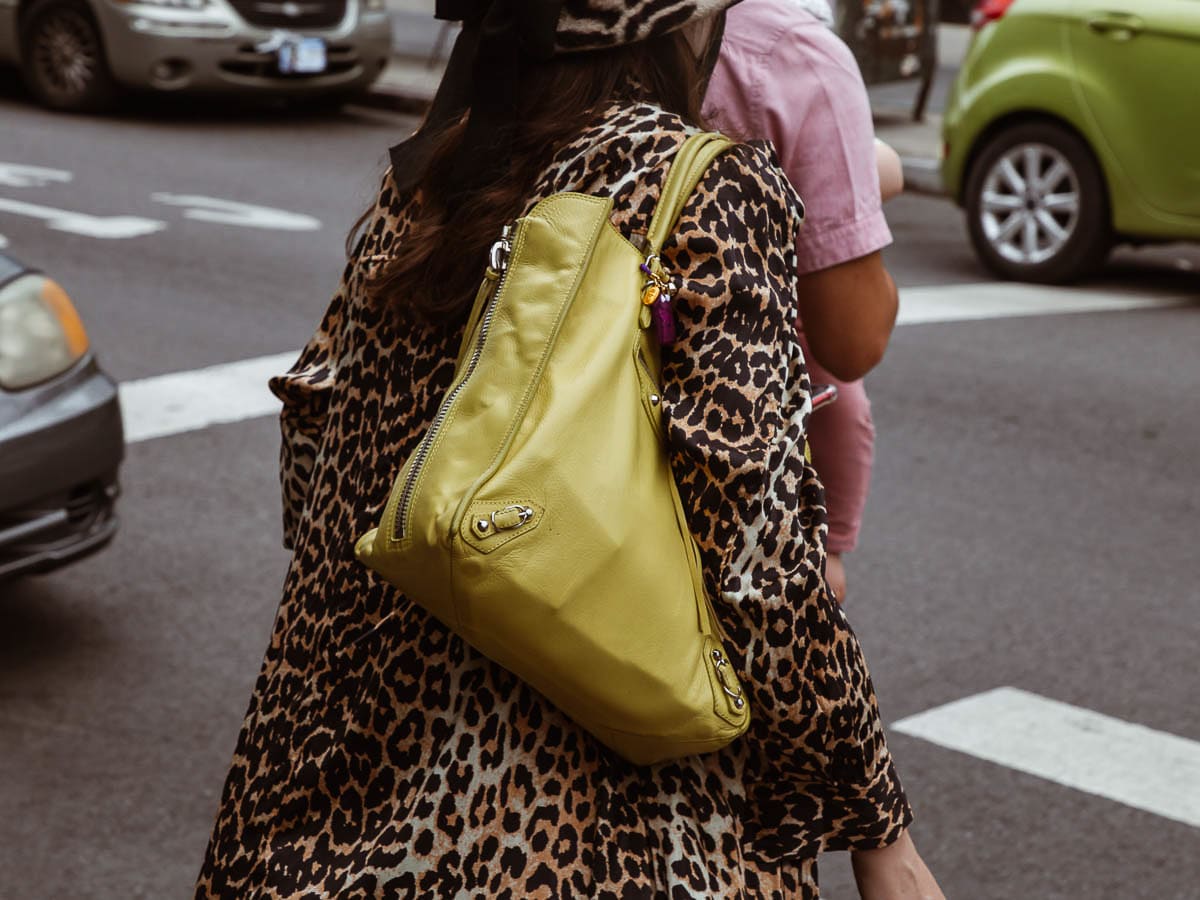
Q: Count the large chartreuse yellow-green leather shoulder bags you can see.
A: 1